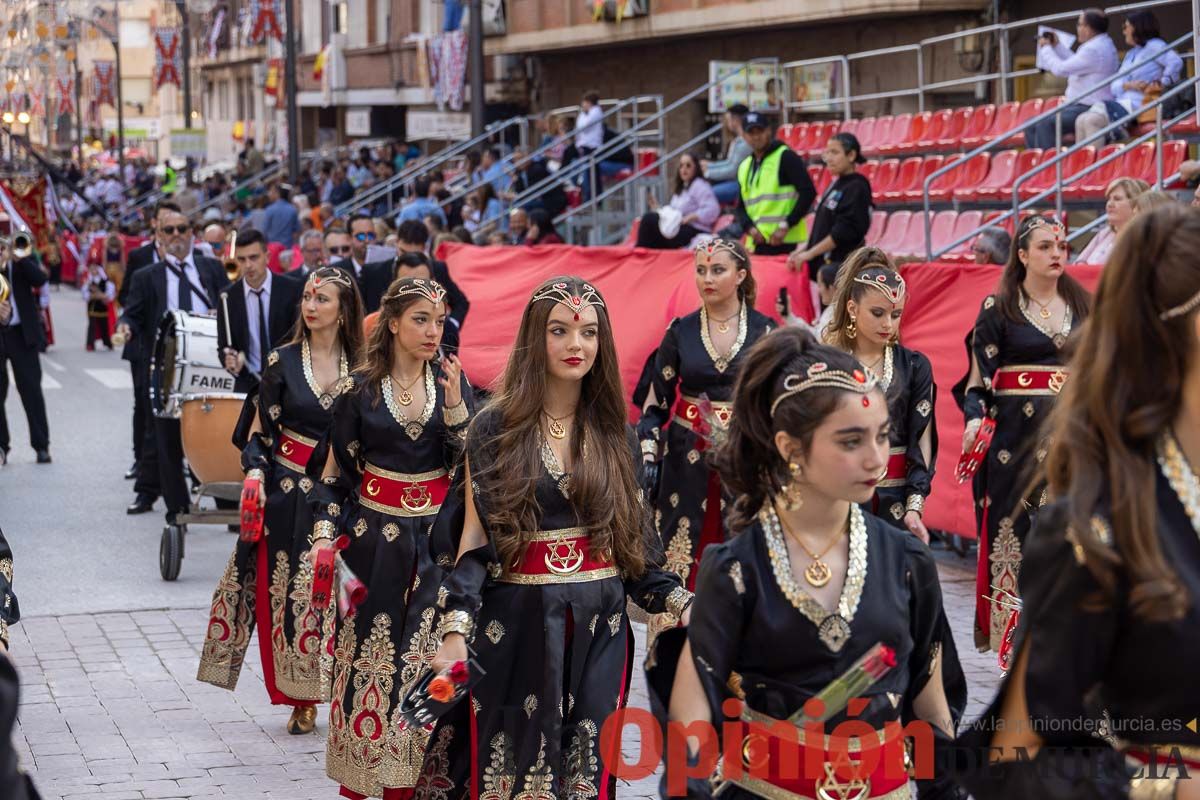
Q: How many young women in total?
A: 8